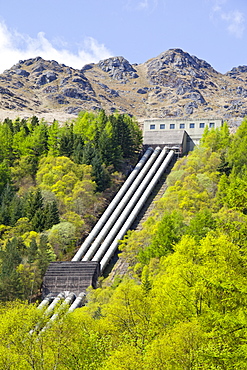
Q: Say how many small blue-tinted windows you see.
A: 7